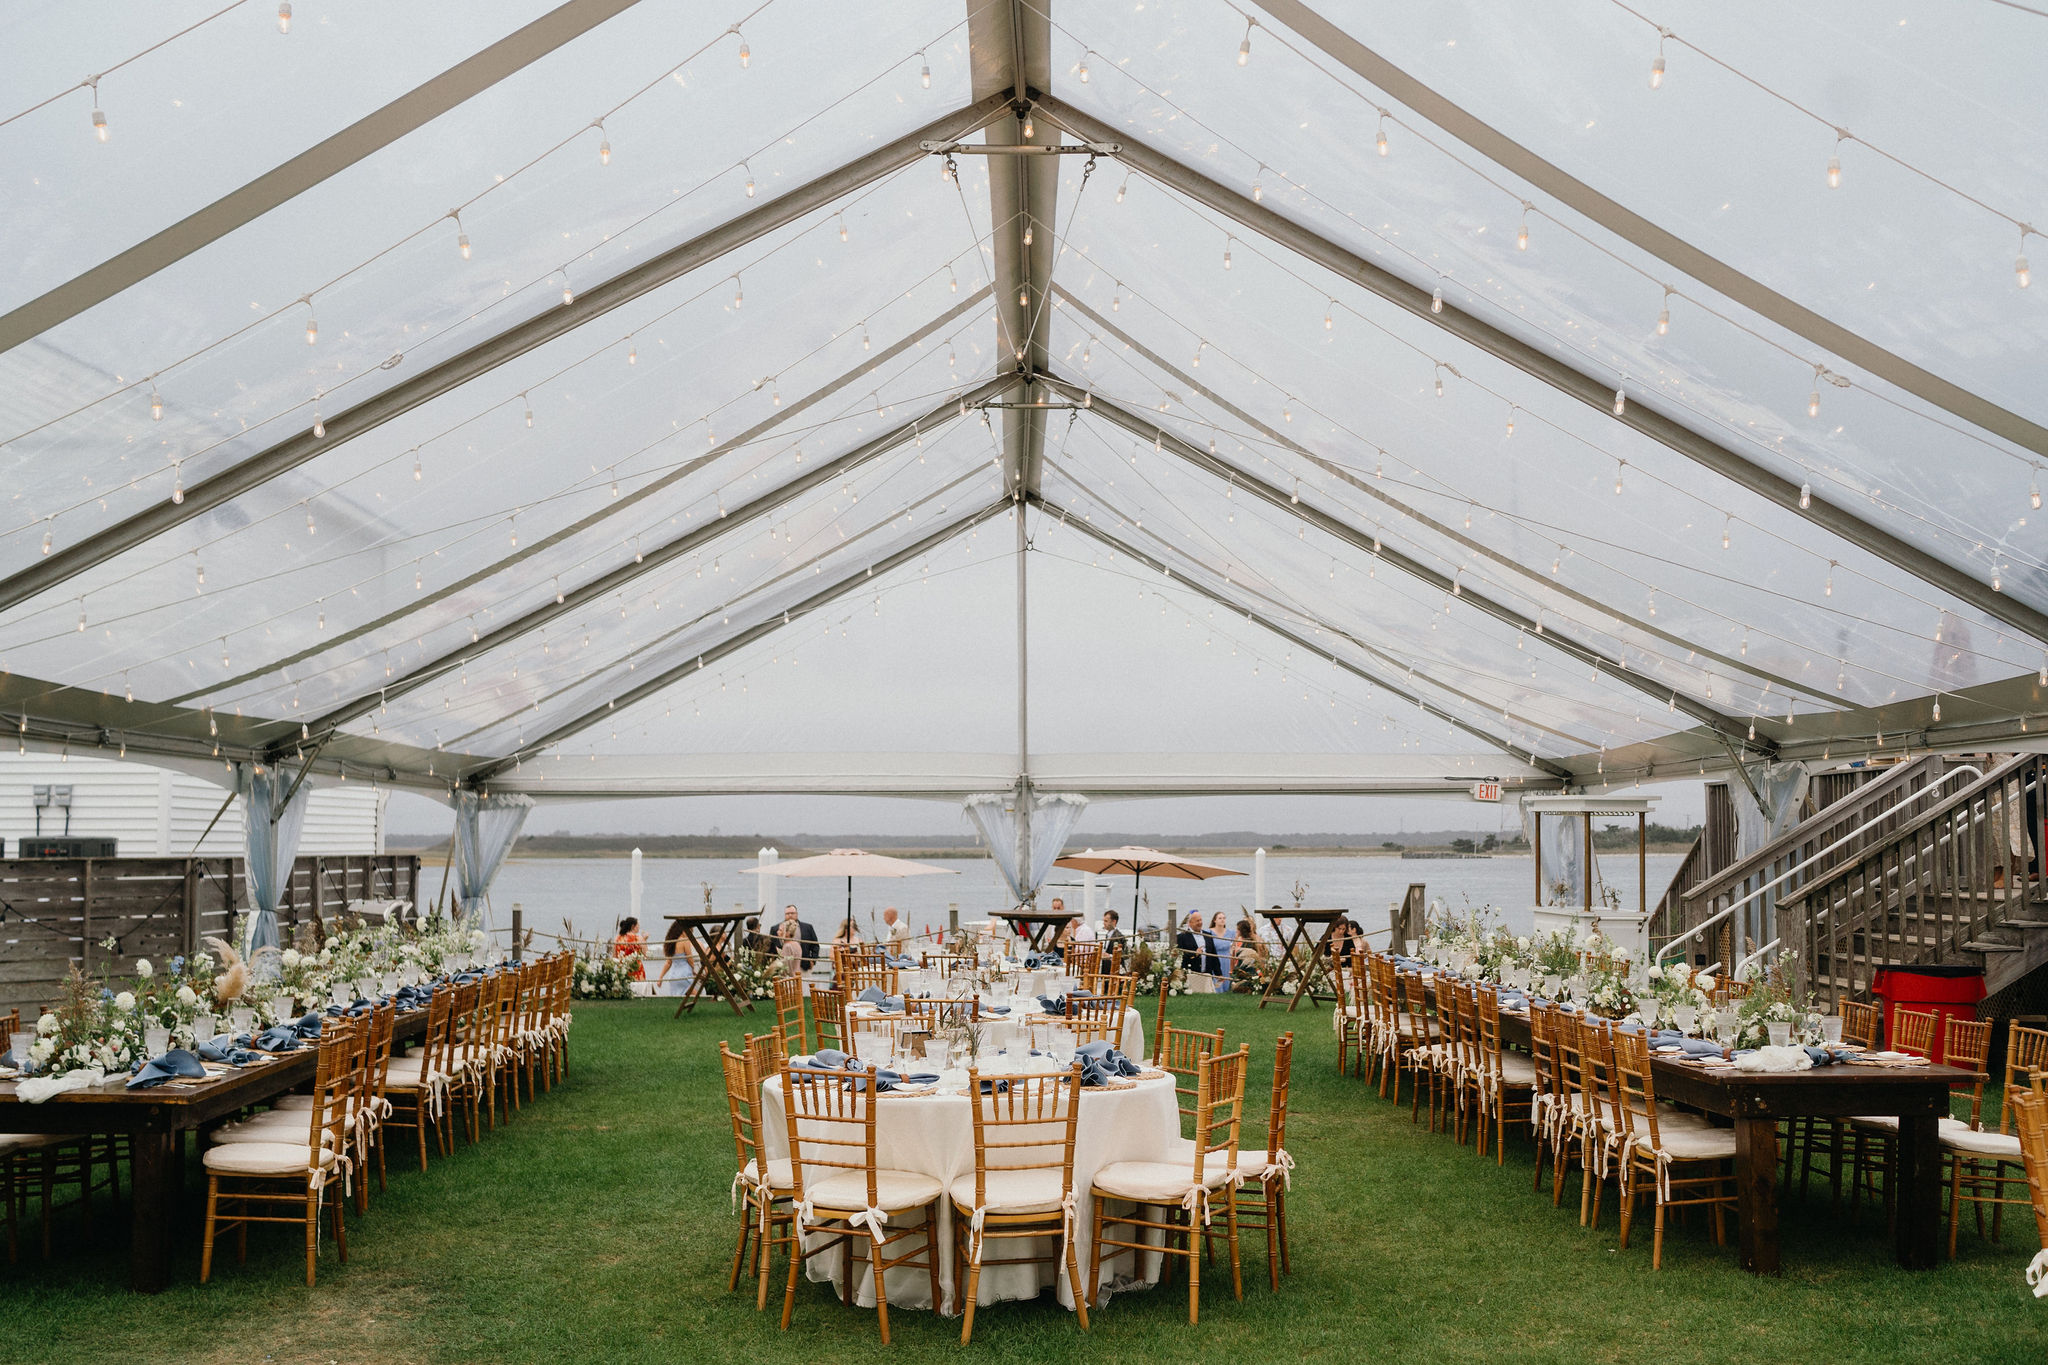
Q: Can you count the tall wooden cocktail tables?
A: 3